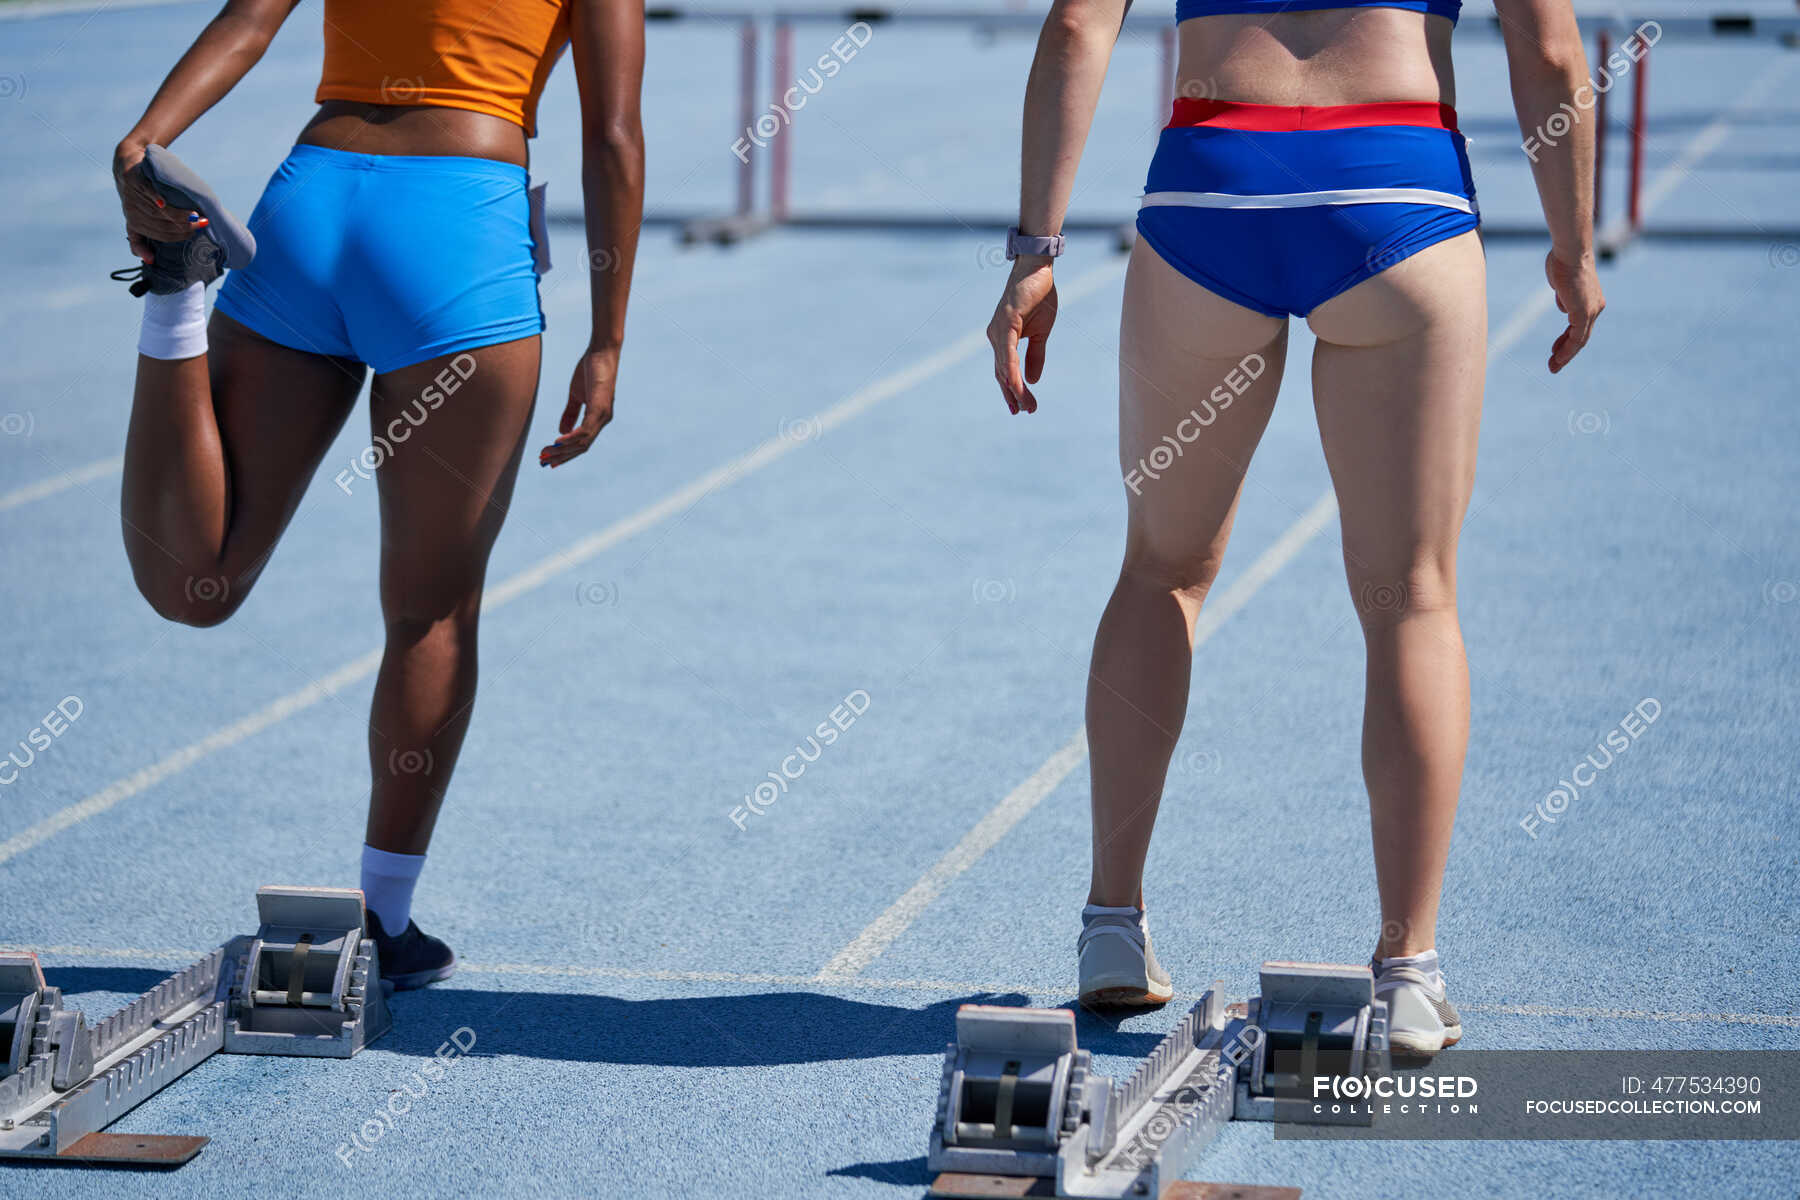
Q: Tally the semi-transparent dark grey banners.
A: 1